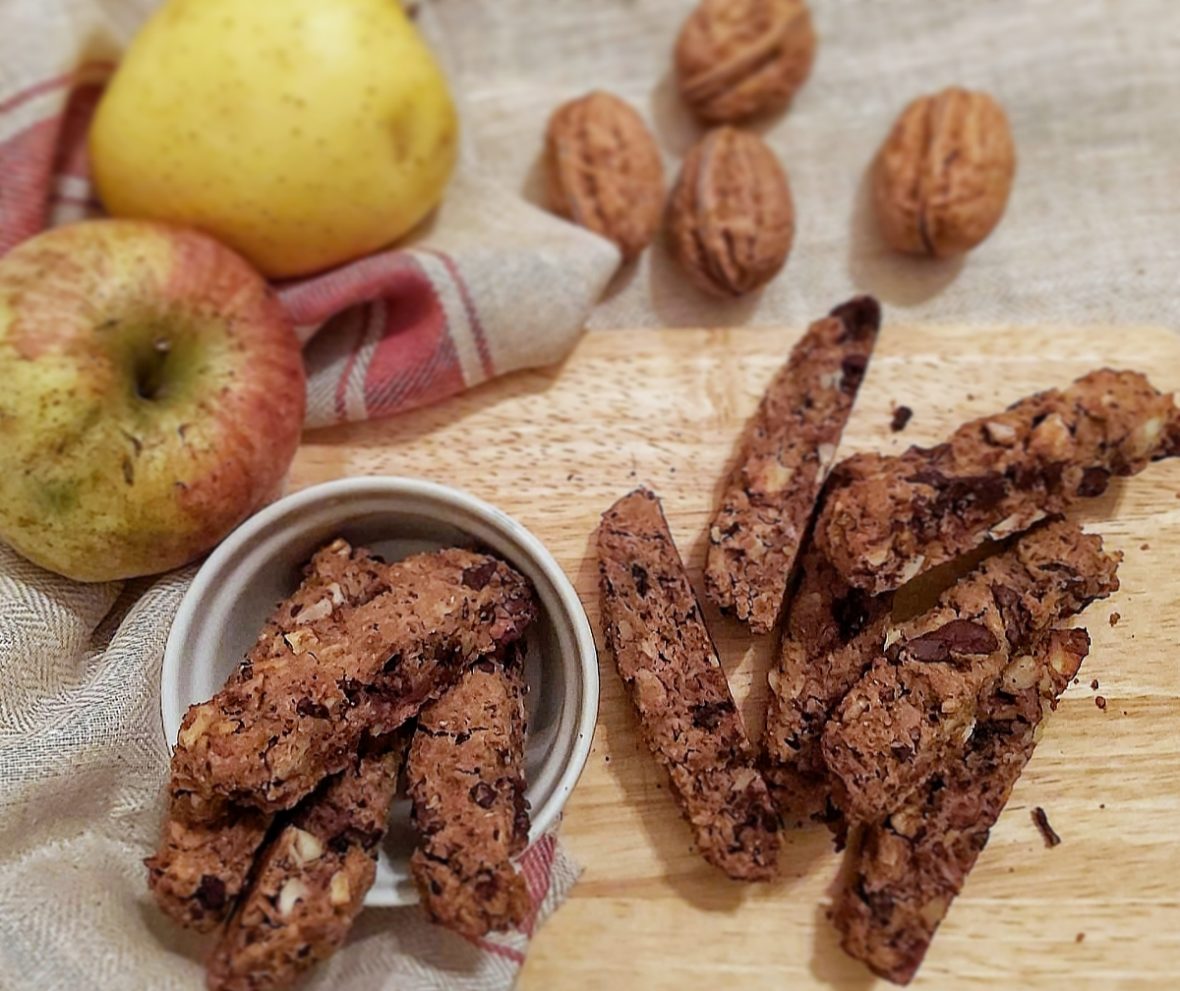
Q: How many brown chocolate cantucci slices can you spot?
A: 10